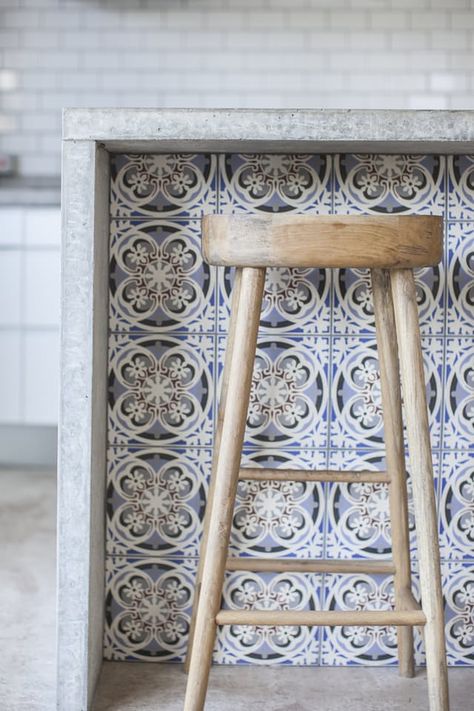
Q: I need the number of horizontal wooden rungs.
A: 3